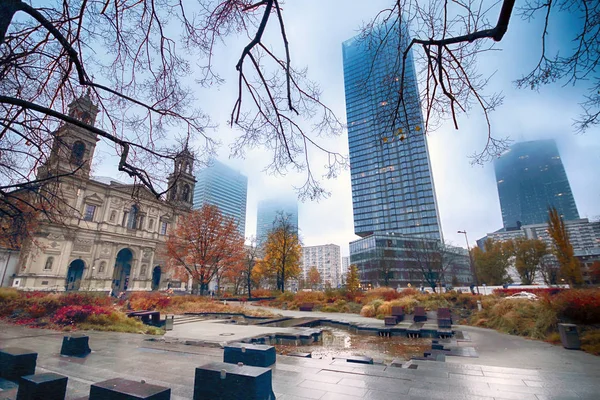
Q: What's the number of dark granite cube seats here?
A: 6